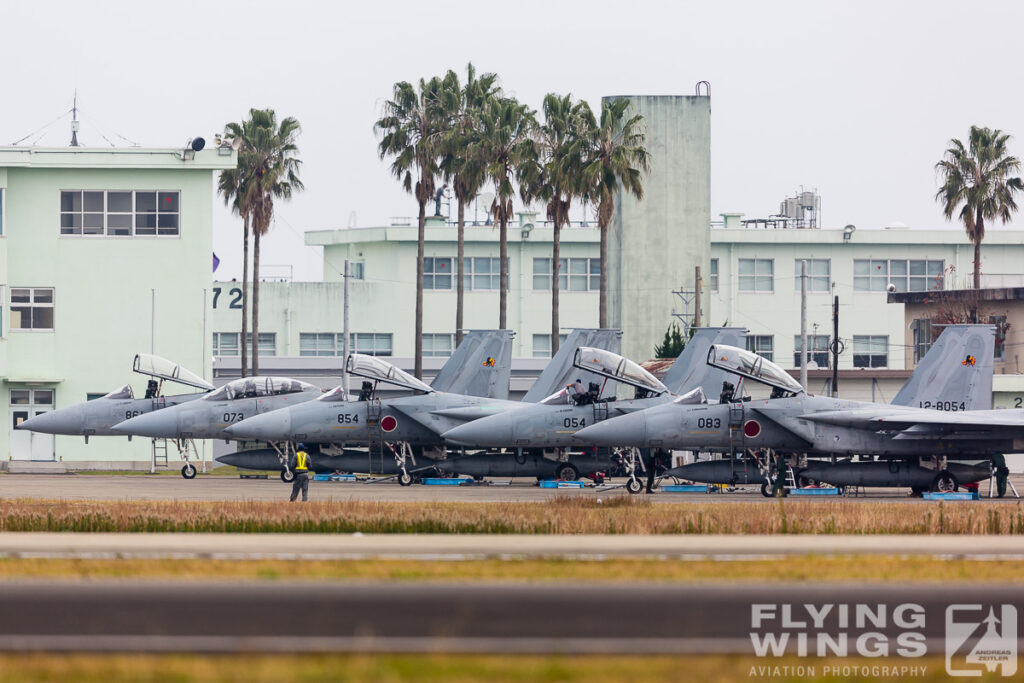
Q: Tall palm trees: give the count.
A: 8